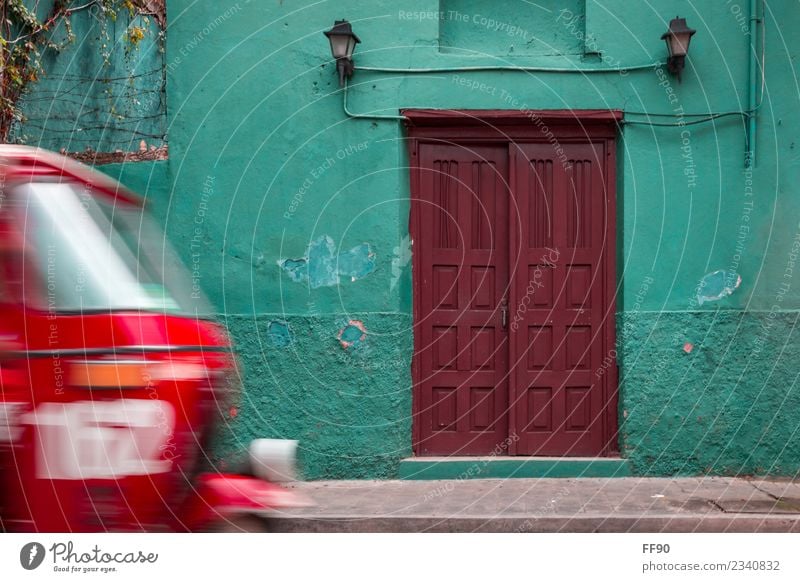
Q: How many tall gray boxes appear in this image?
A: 0